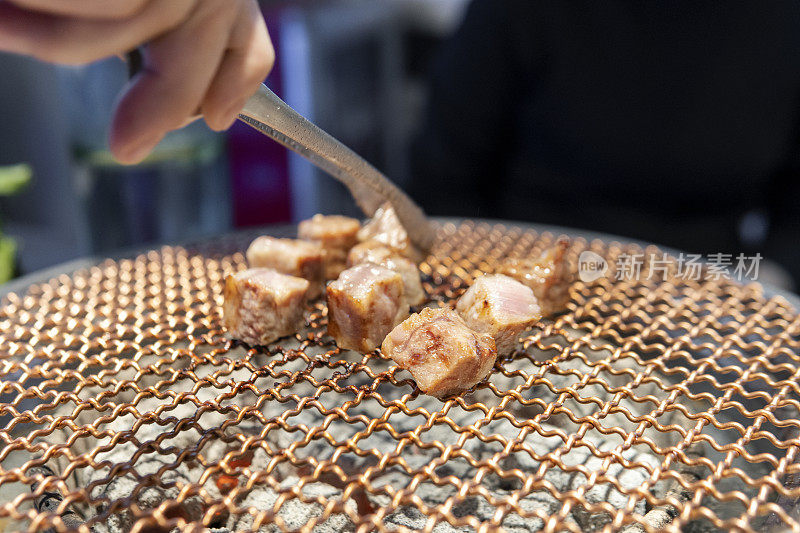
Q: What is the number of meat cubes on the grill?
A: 9